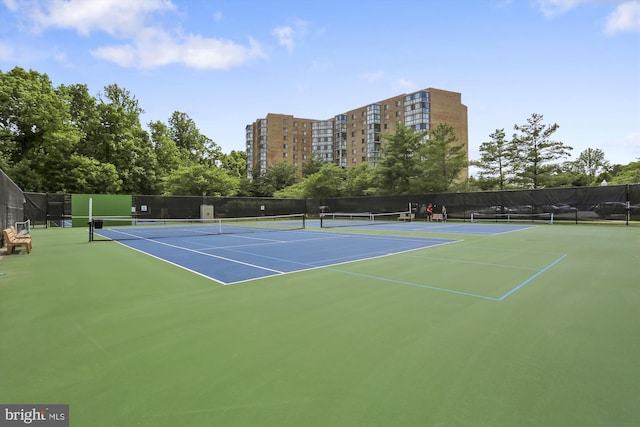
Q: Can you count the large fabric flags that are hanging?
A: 0